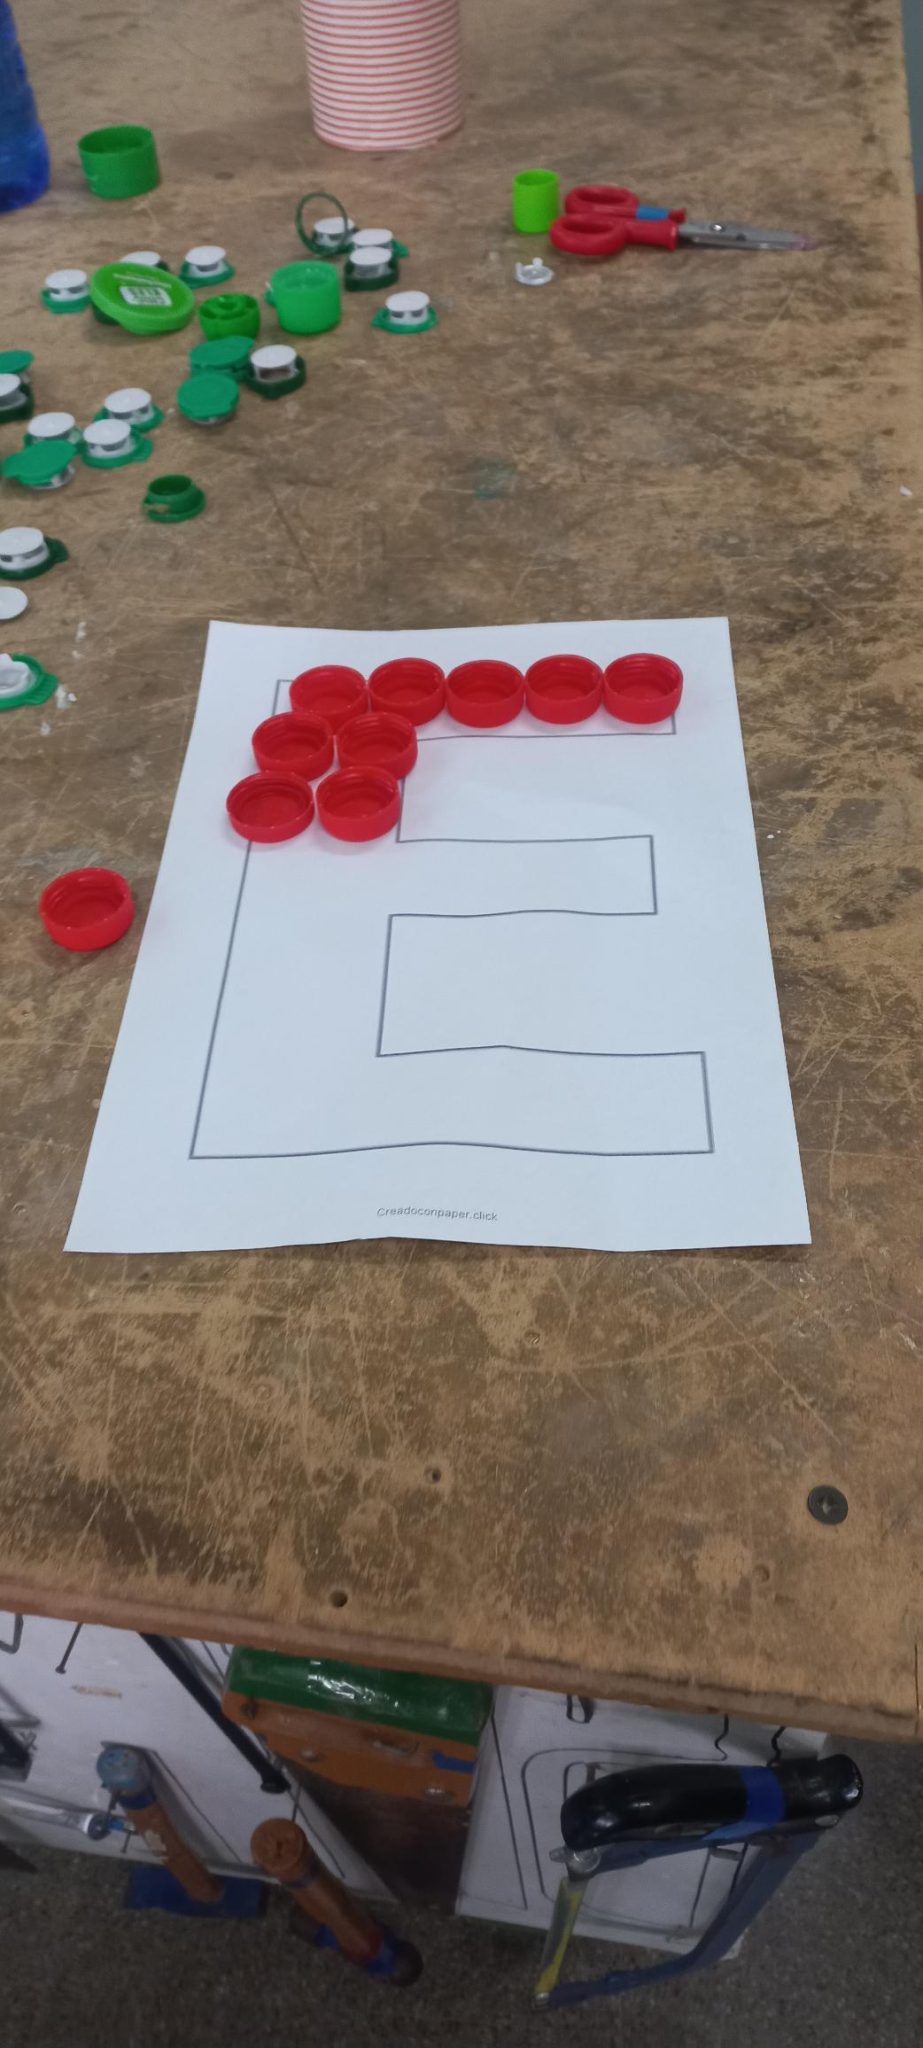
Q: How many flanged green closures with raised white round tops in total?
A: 13